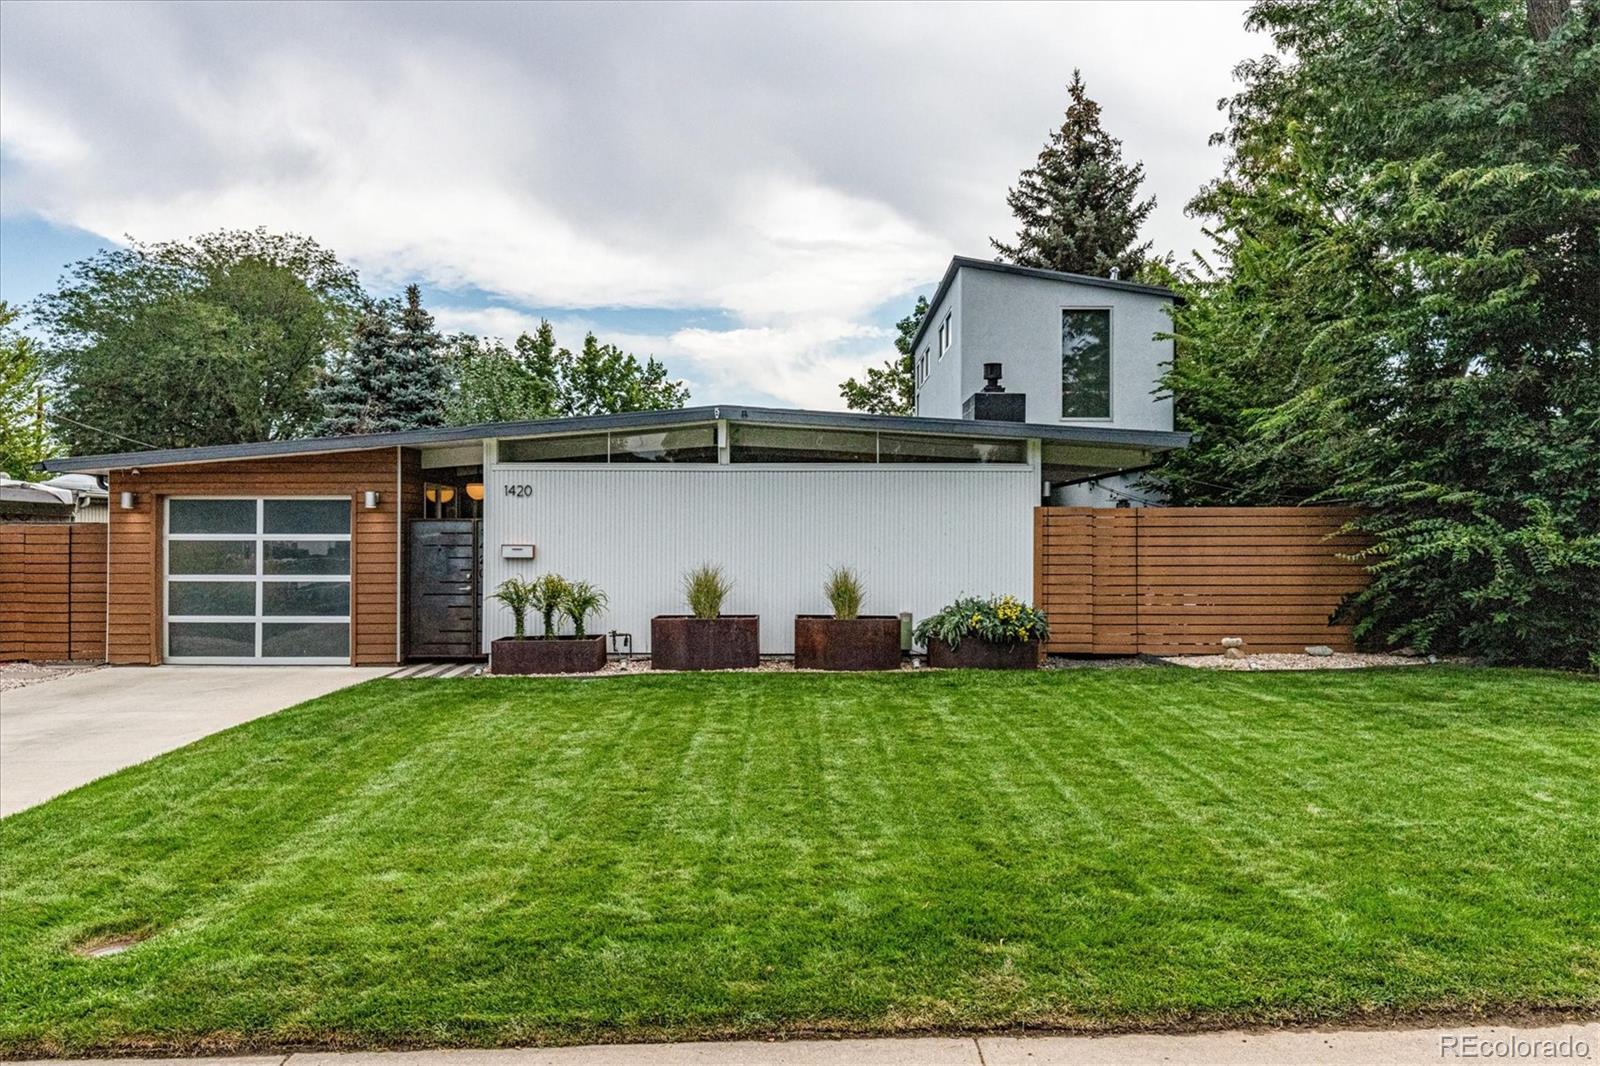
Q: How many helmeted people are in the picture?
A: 0